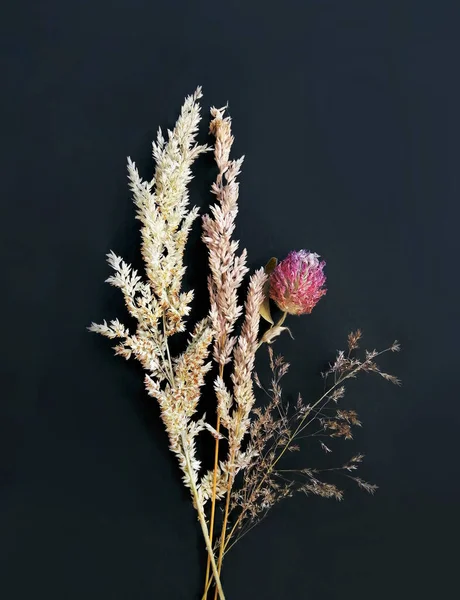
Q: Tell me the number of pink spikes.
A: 2